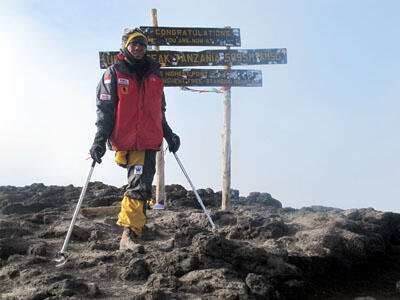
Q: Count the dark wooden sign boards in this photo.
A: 3